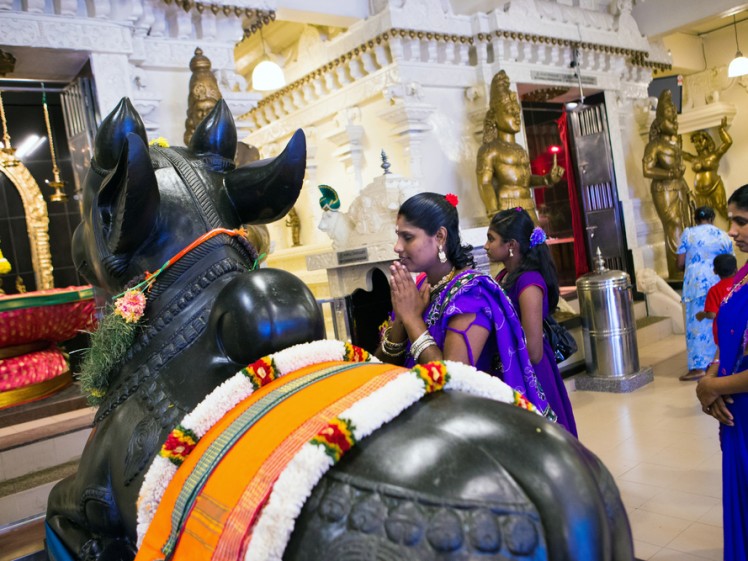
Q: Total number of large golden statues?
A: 4